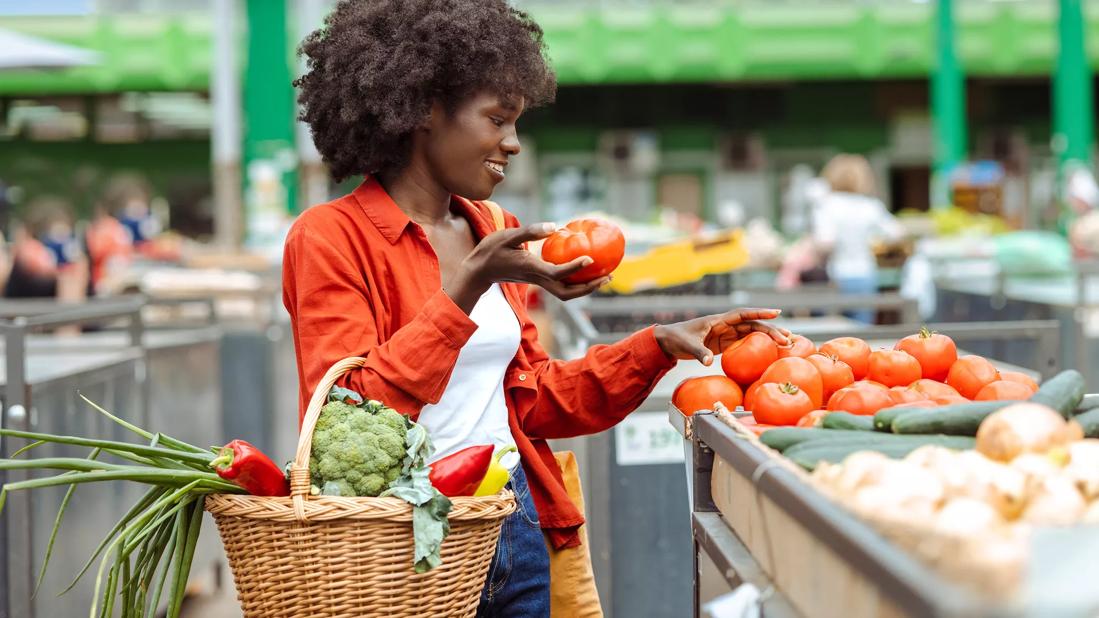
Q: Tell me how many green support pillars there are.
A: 3